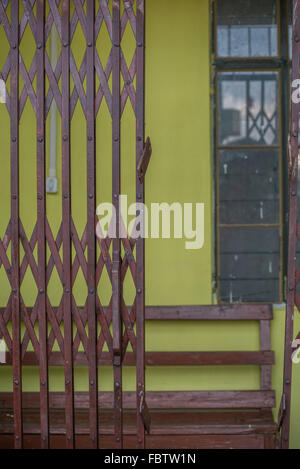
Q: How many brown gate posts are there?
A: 7